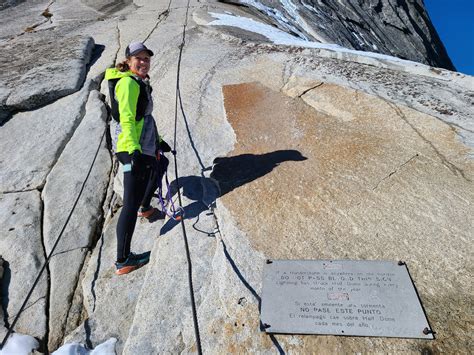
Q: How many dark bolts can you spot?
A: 4